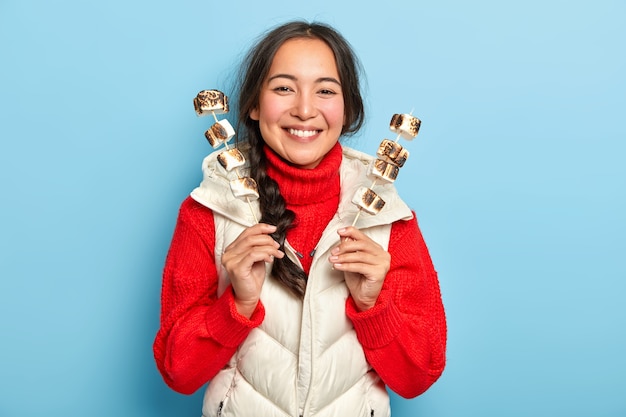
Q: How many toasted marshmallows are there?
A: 8